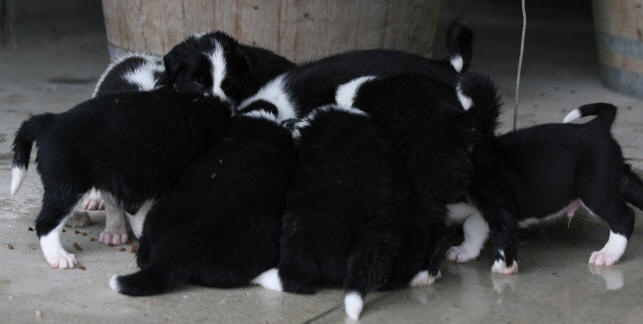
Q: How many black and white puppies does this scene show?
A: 8